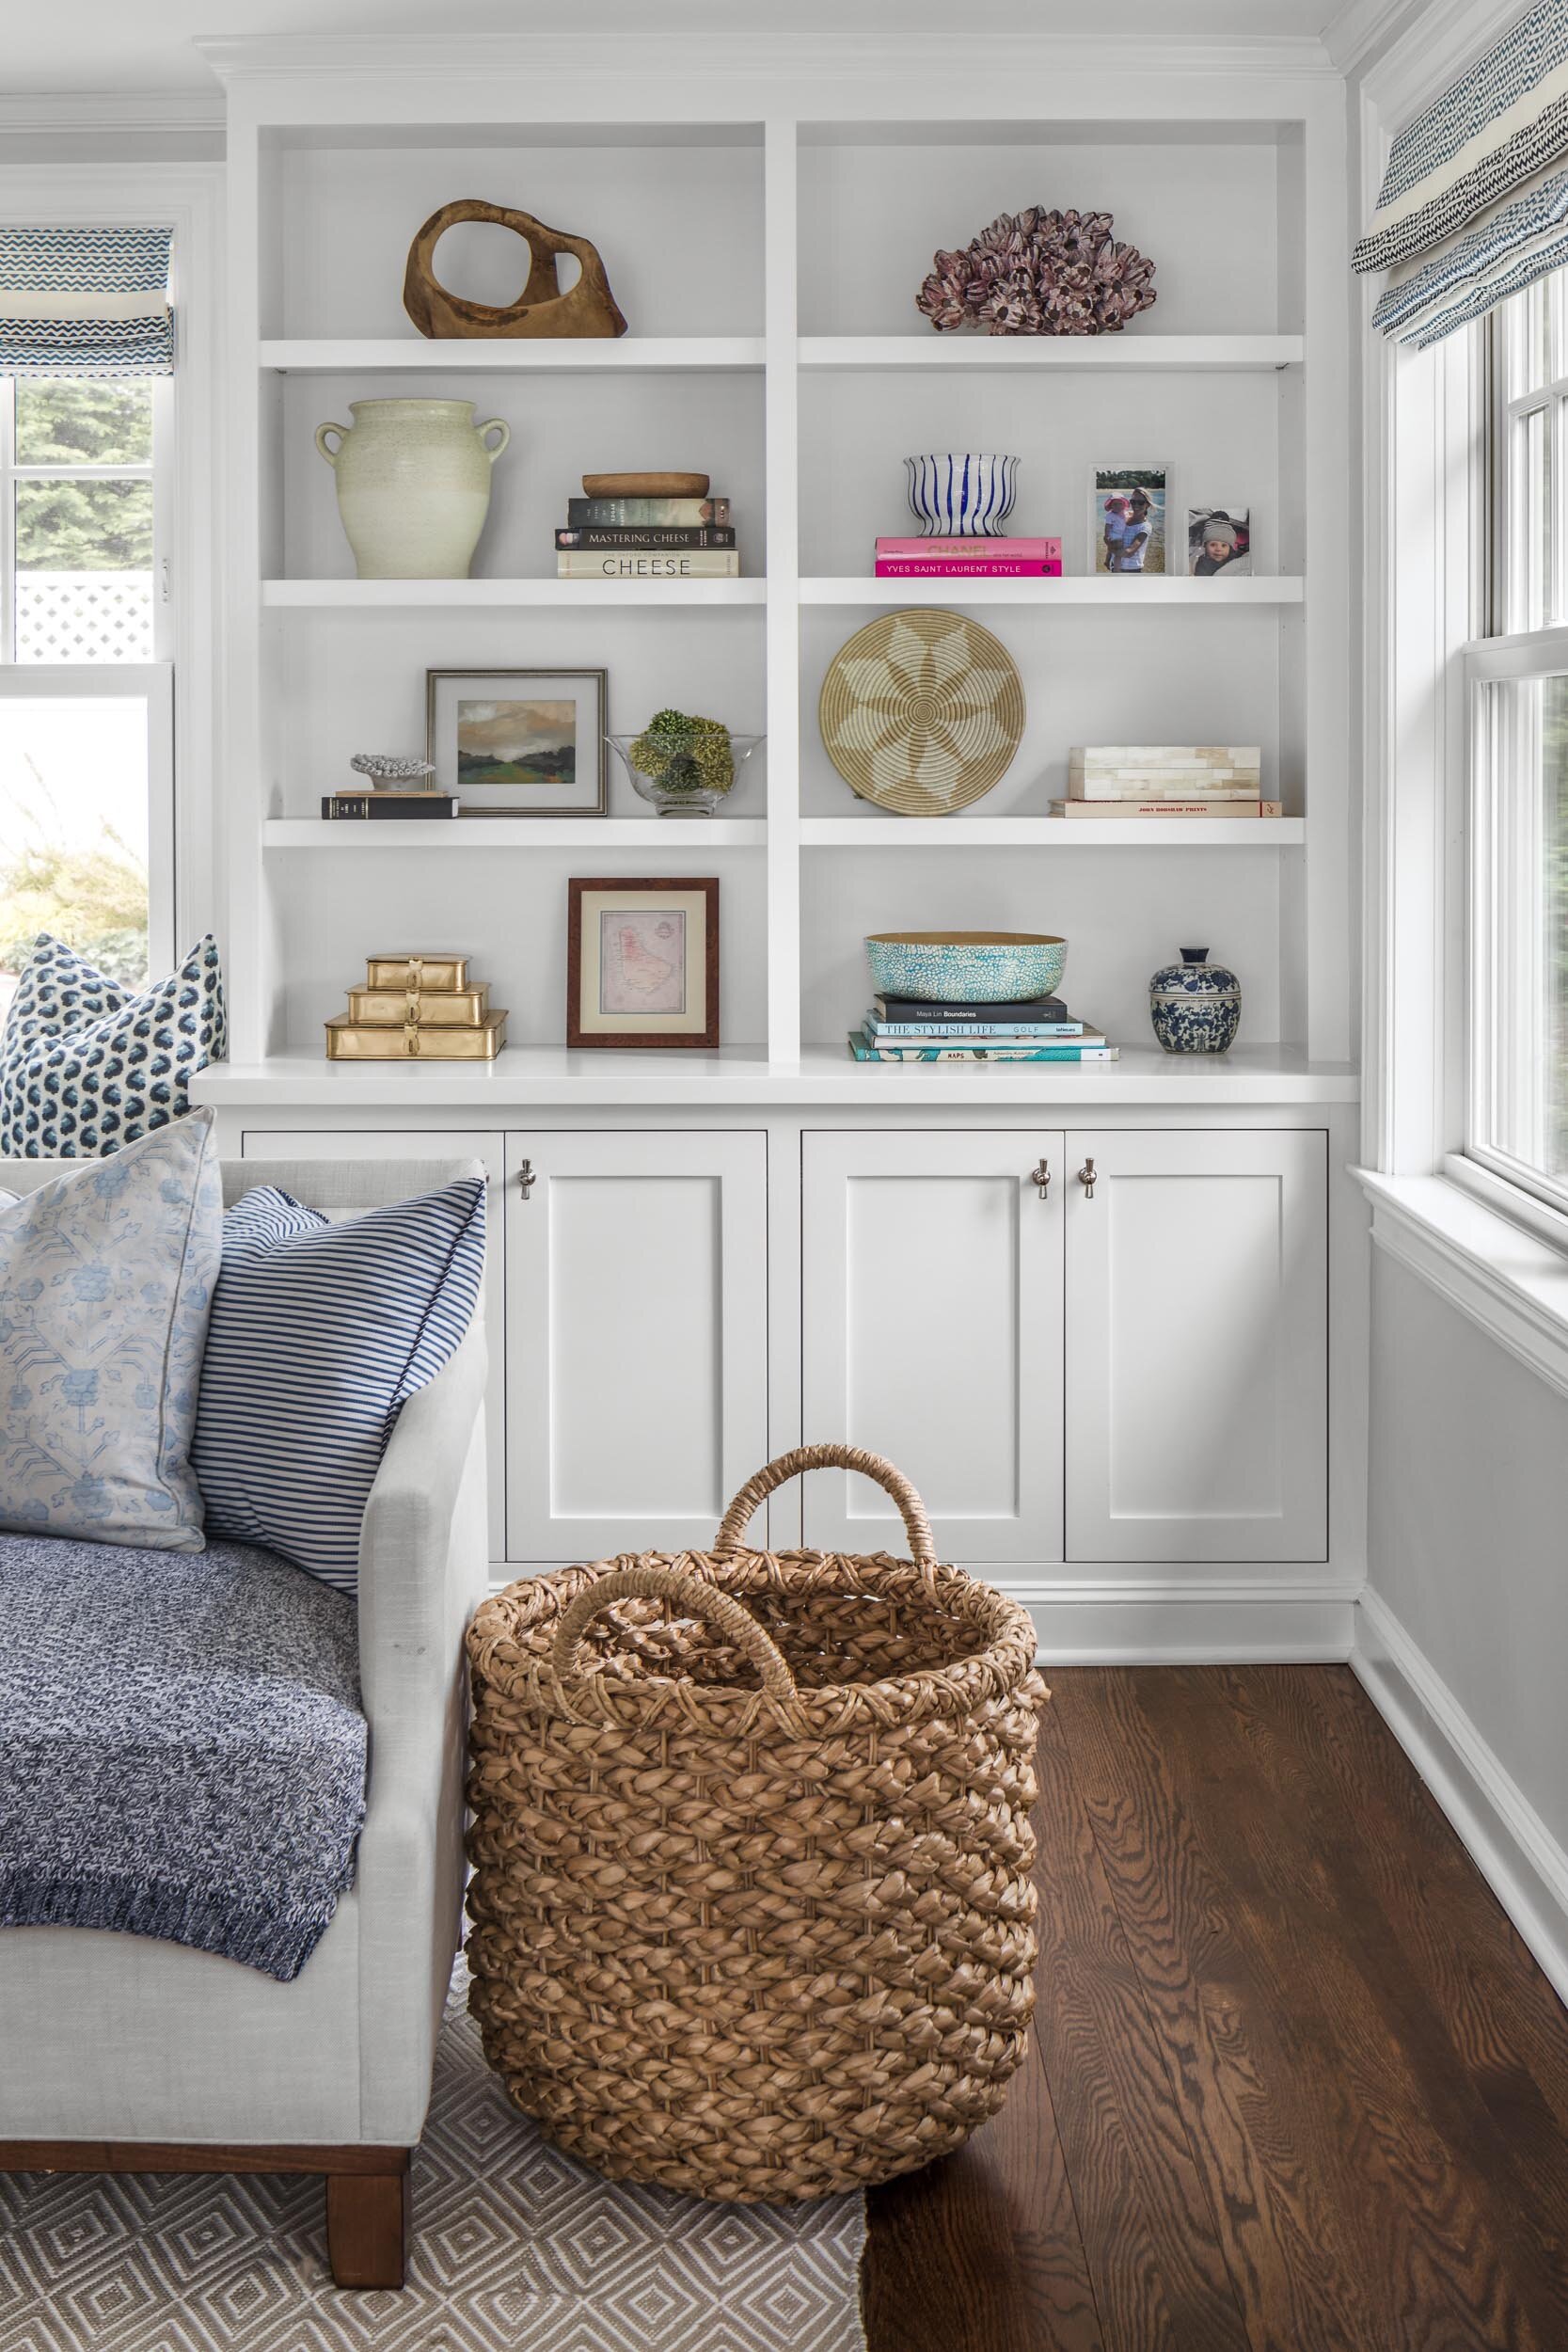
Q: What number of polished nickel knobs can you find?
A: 3